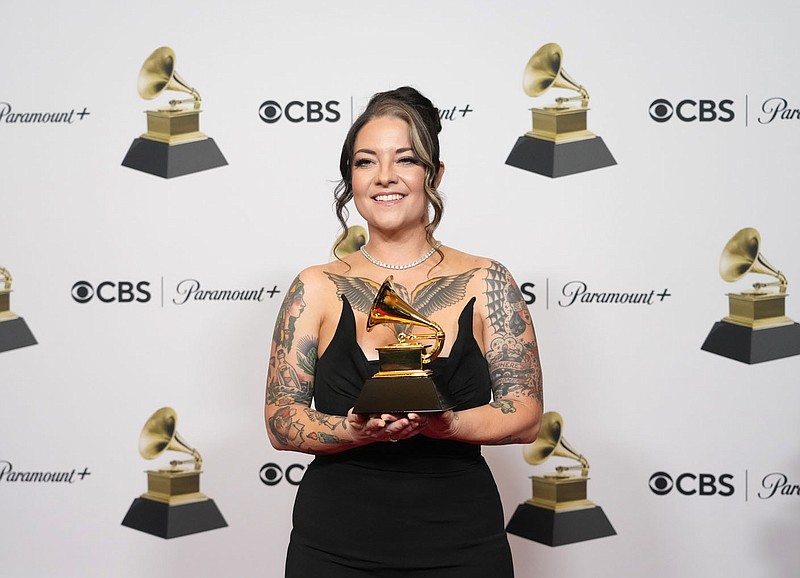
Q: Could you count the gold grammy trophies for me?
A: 8